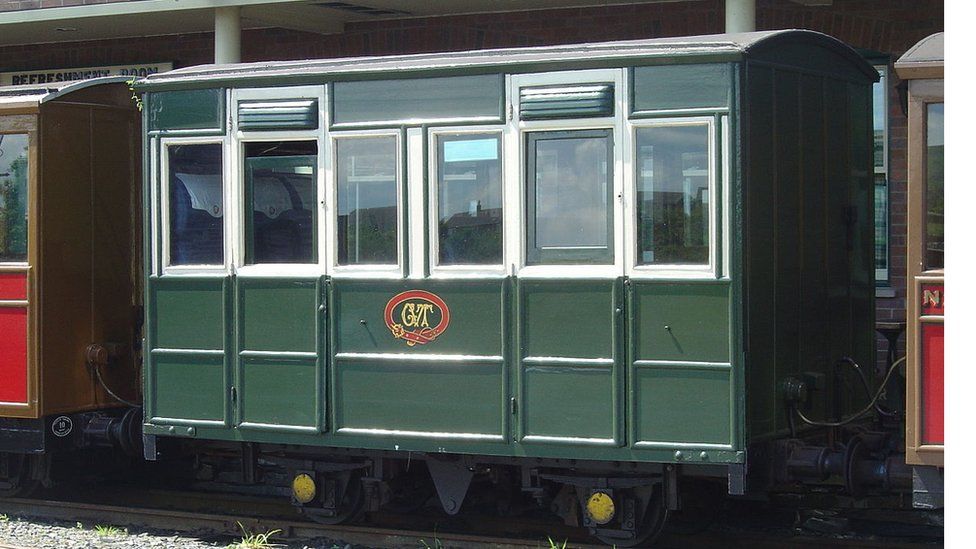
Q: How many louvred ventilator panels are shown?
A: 2